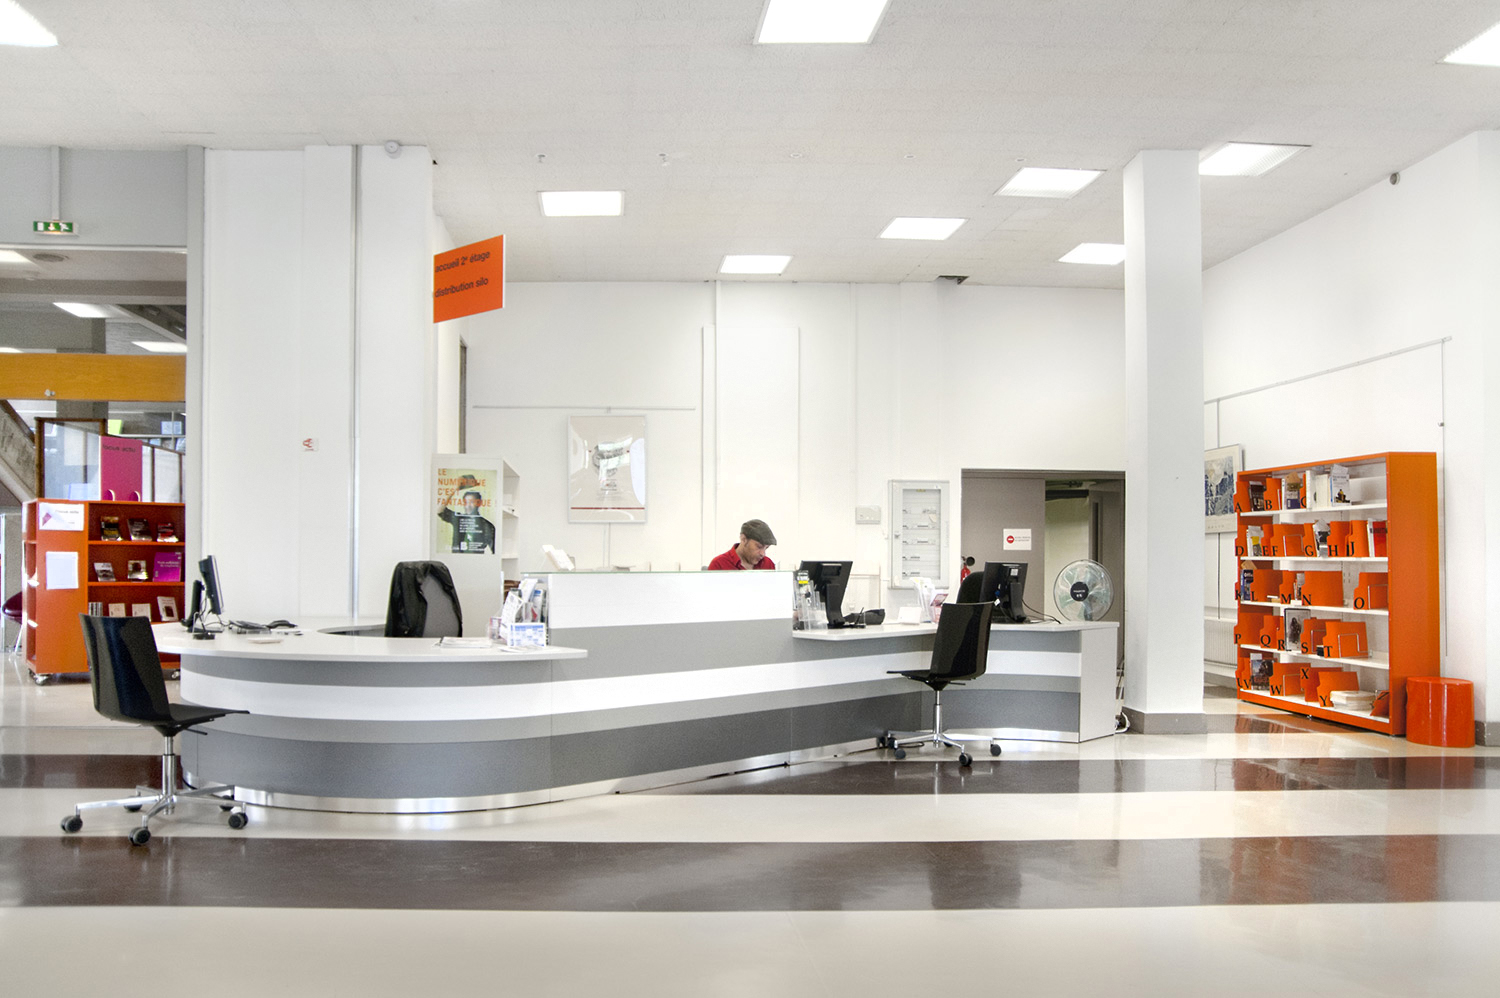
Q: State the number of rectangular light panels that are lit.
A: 13